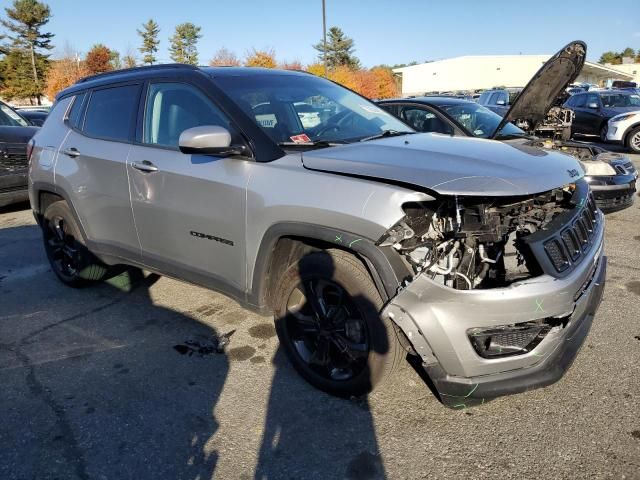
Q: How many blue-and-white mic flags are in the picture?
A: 0